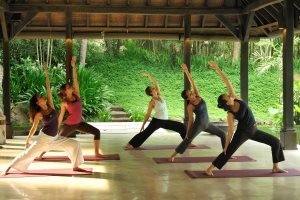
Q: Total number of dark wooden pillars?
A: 5